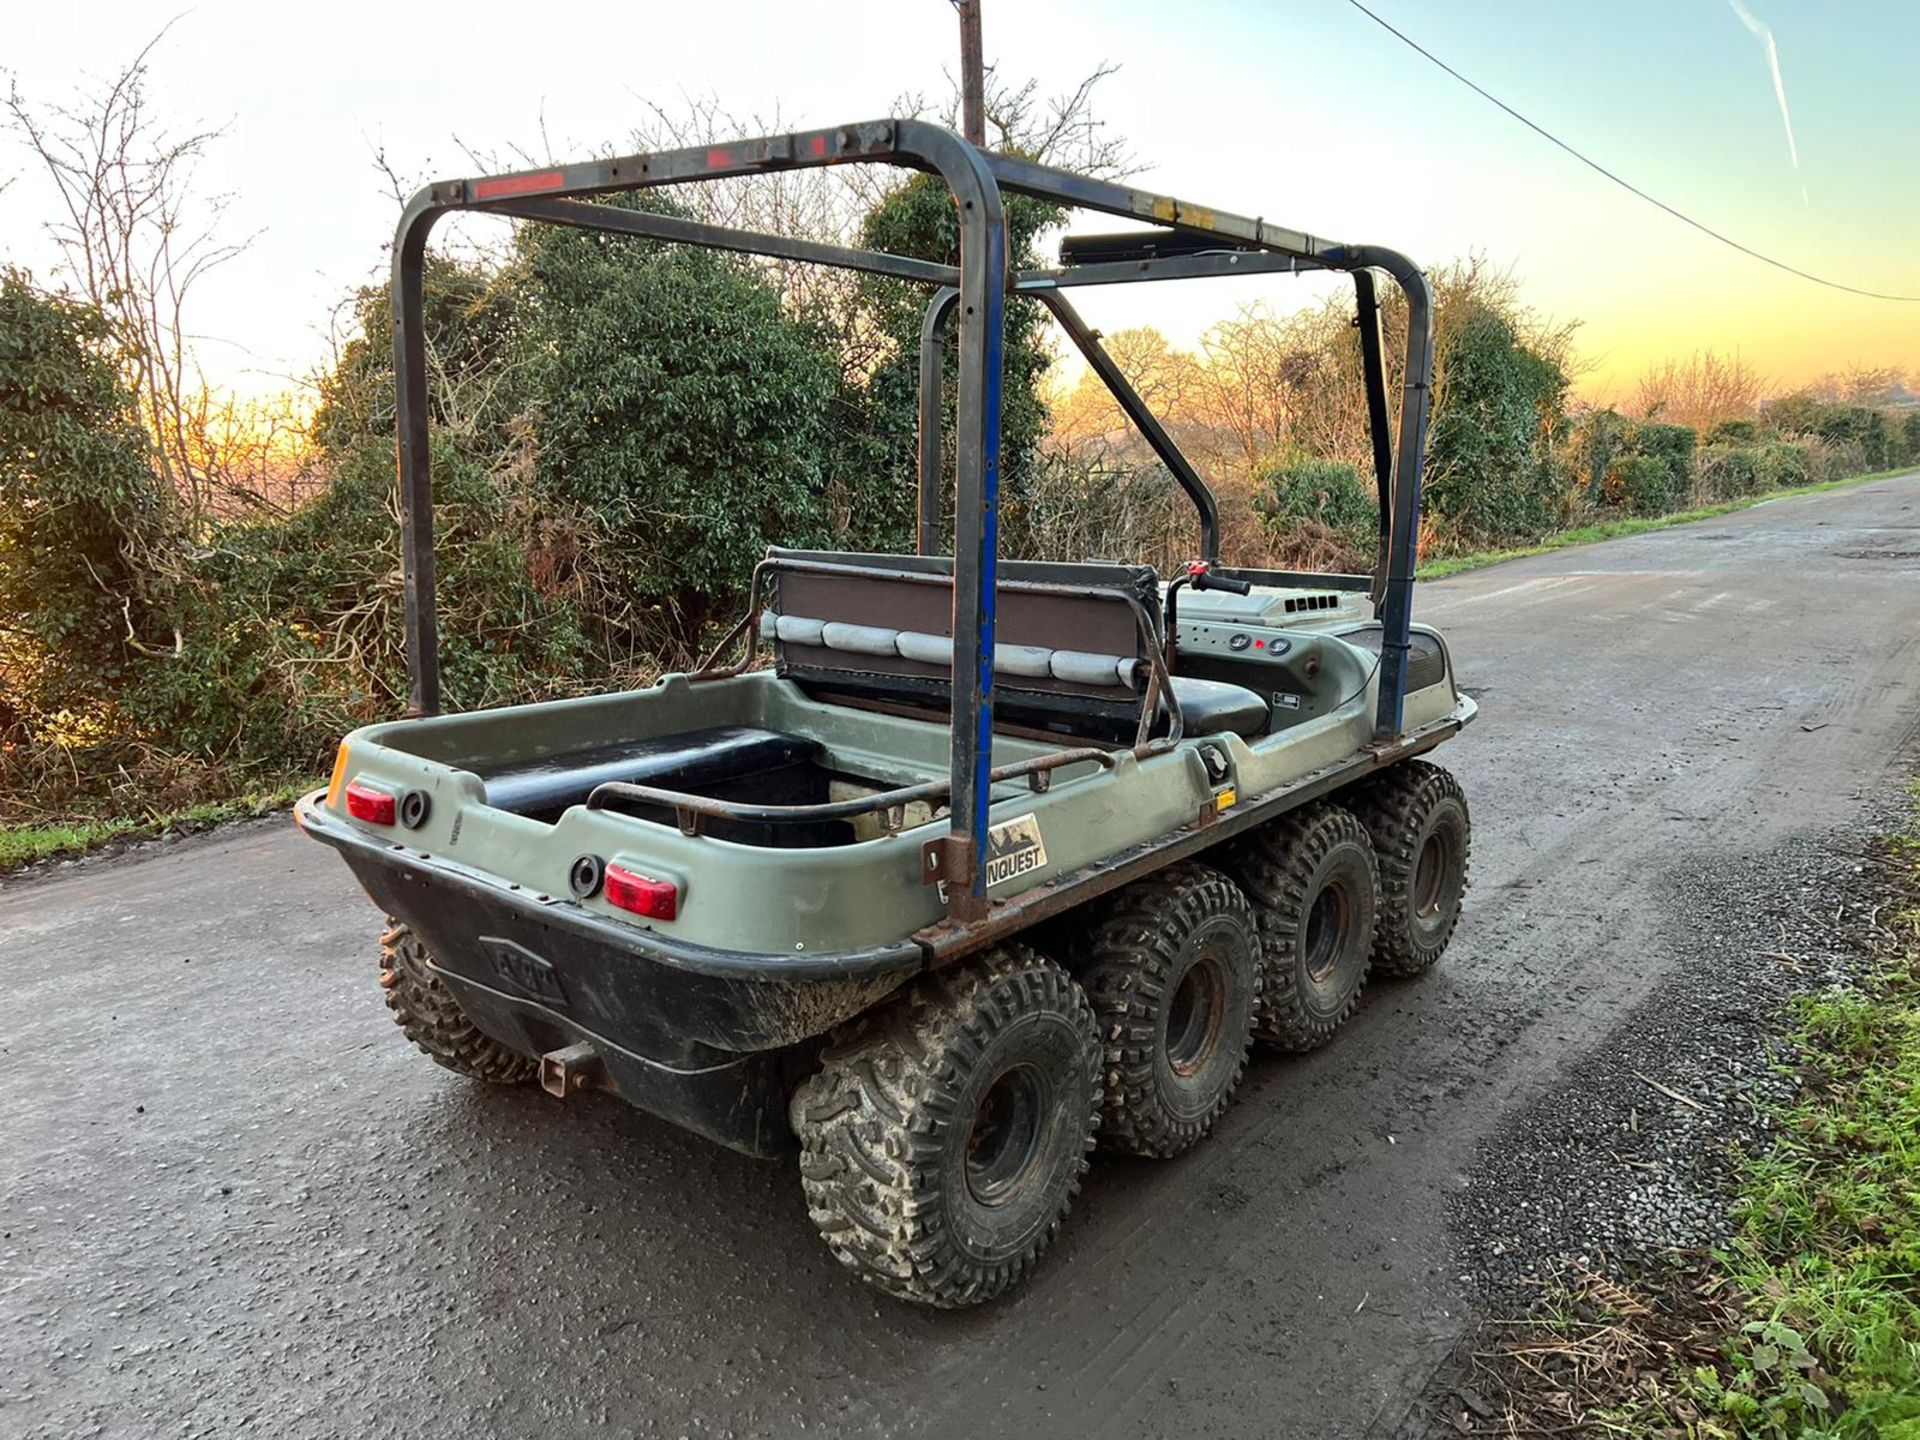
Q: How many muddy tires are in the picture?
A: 5